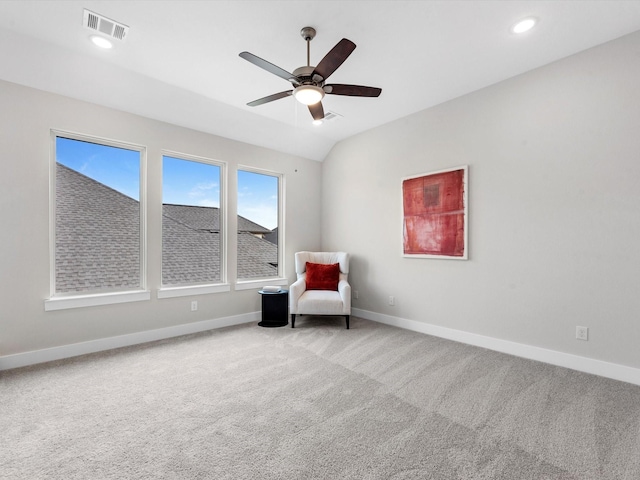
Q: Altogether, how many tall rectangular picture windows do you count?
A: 3